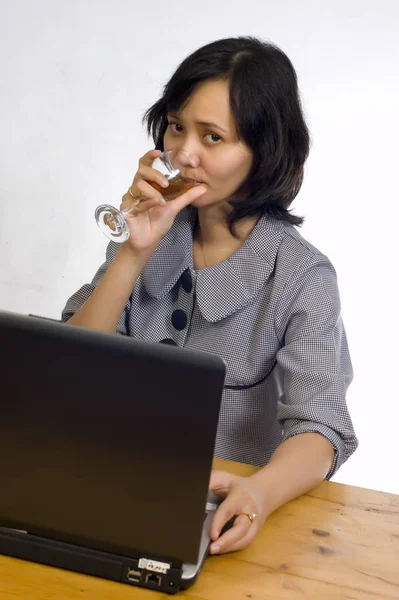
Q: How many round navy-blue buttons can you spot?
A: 3